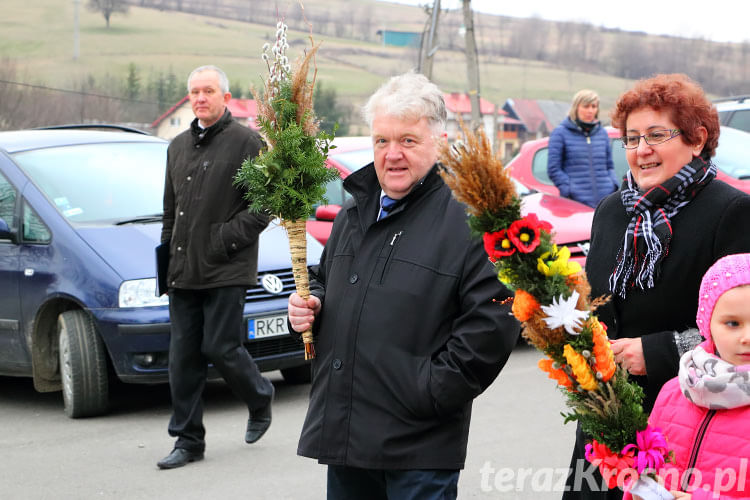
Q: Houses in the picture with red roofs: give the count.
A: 3